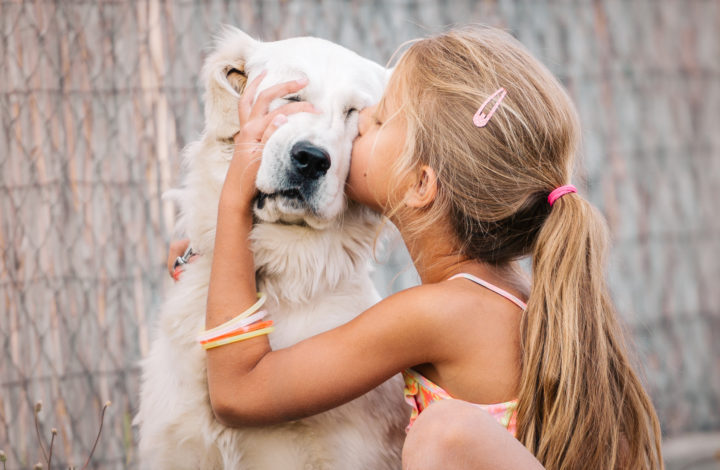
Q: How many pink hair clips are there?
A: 1